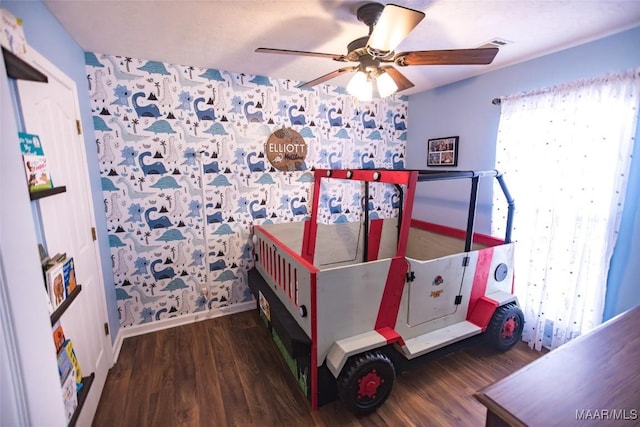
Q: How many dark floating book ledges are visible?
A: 4